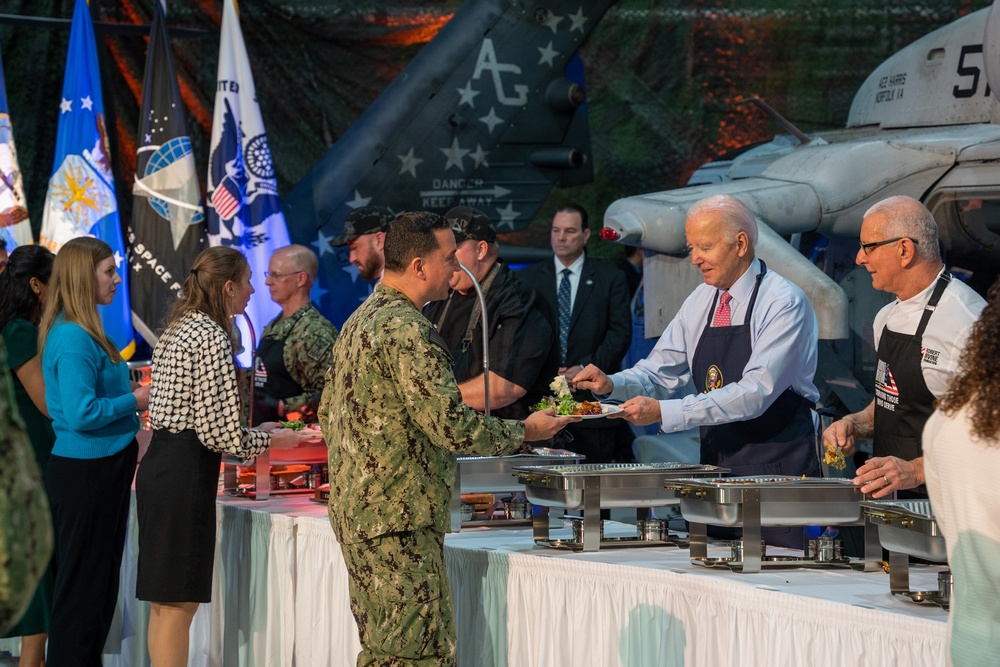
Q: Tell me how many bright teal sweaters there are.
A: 1